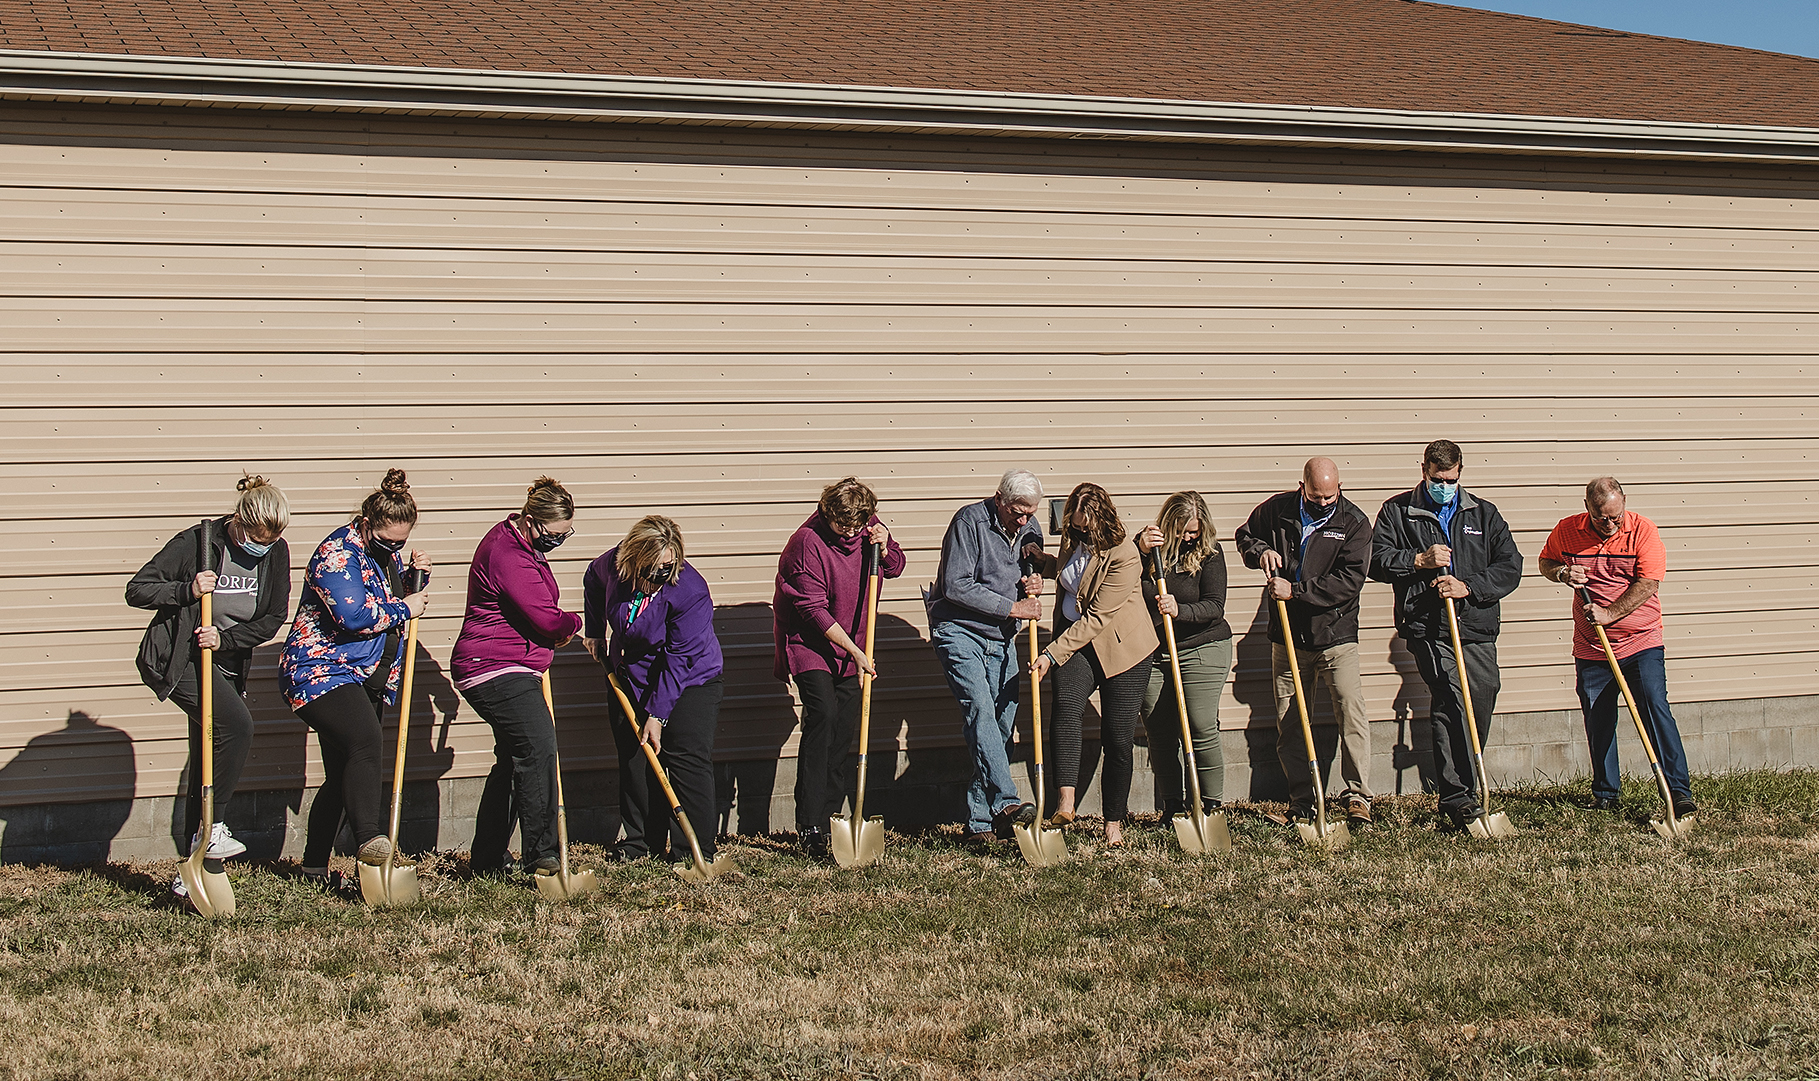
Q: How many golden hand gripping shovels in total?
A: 10